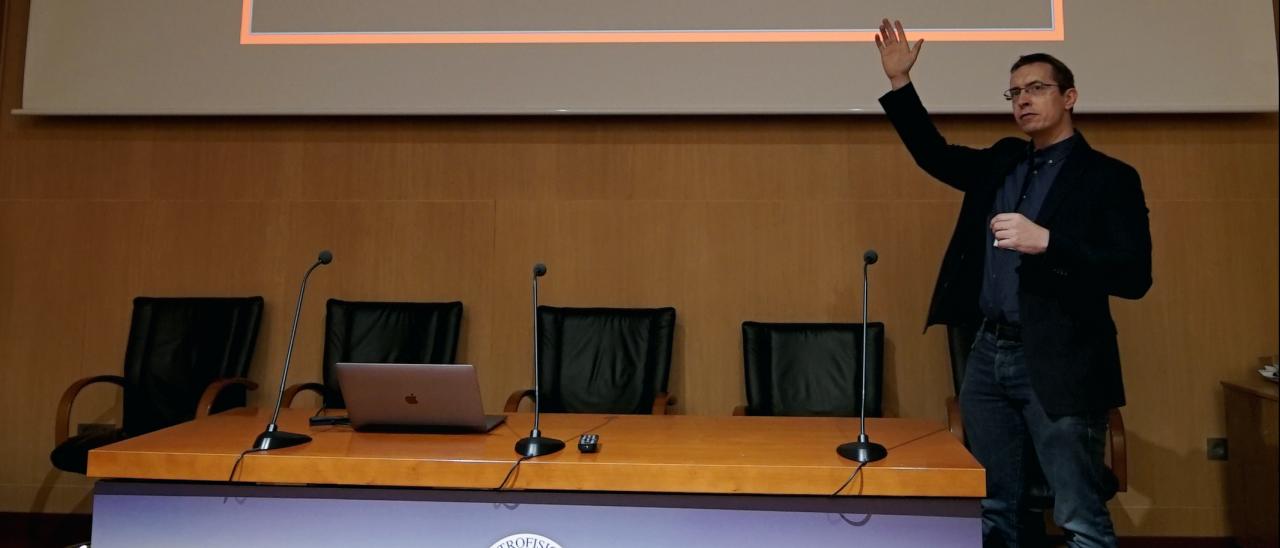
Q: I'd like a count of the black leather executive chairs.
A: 5